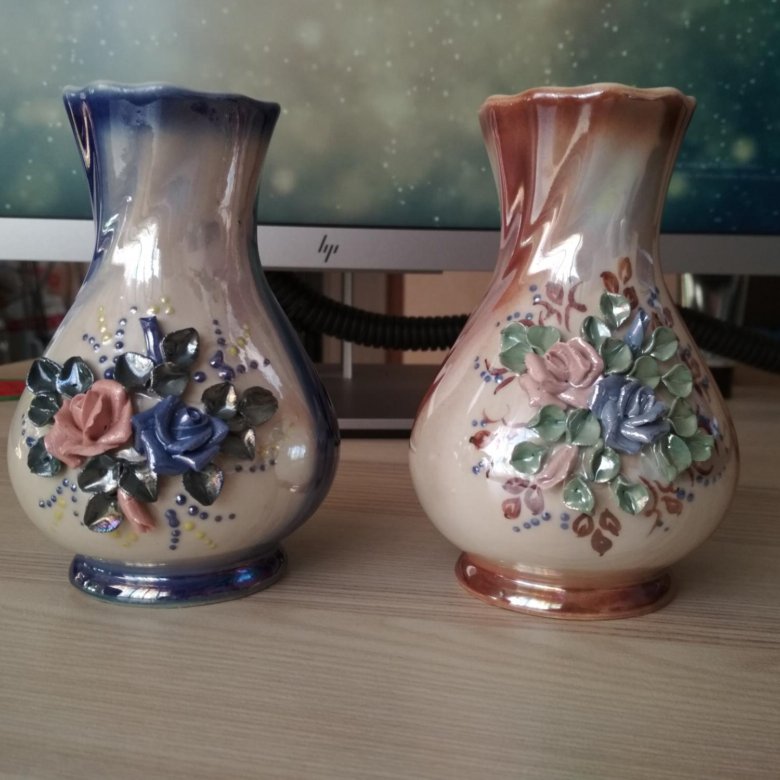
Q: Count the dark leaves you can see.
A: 14